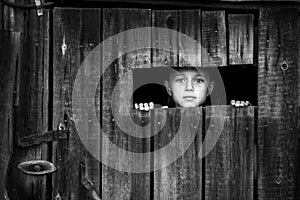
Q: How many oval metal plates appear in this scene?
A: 1